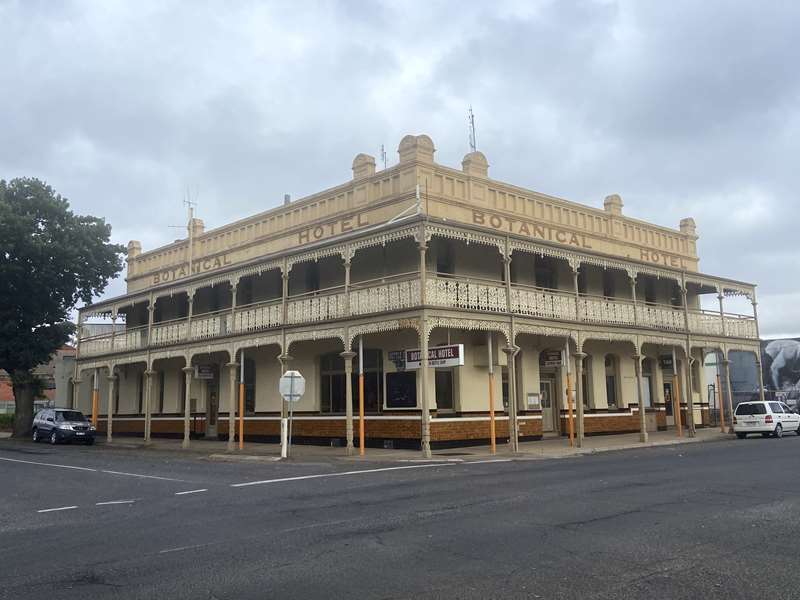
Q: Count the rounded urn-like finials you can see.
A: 7